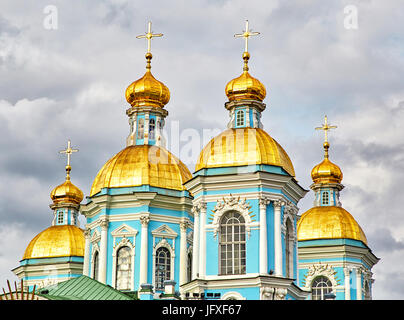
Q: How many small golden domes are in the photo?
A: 4